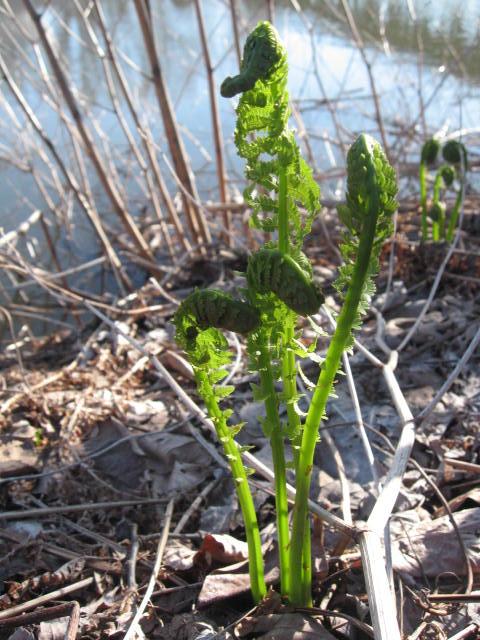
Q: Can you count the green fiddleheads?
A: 8